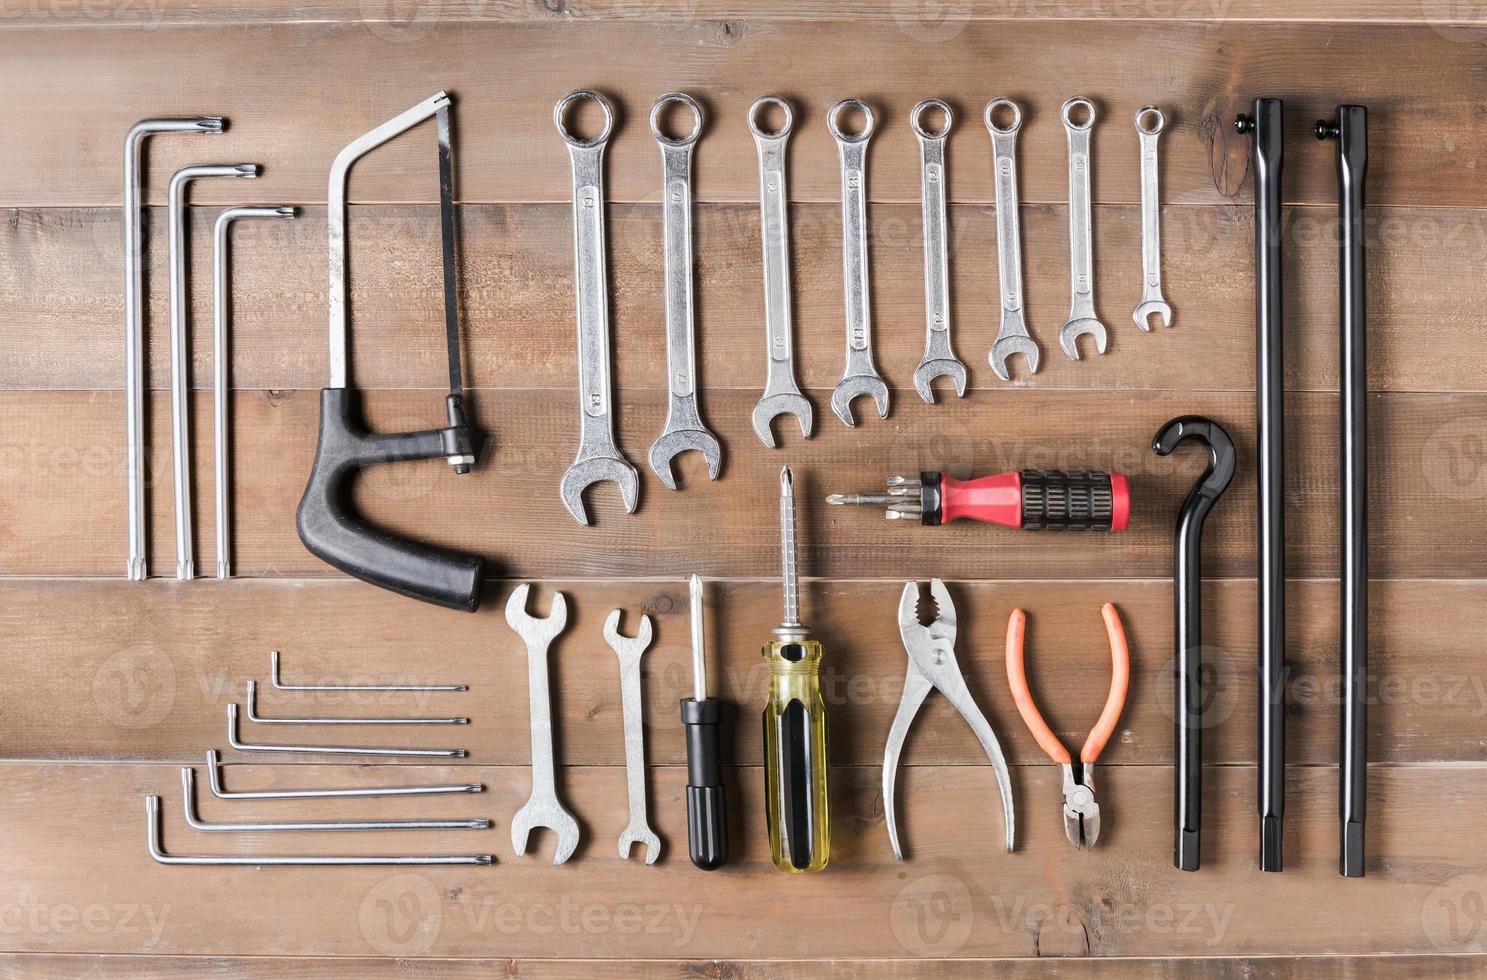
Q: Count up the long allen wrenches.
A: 3